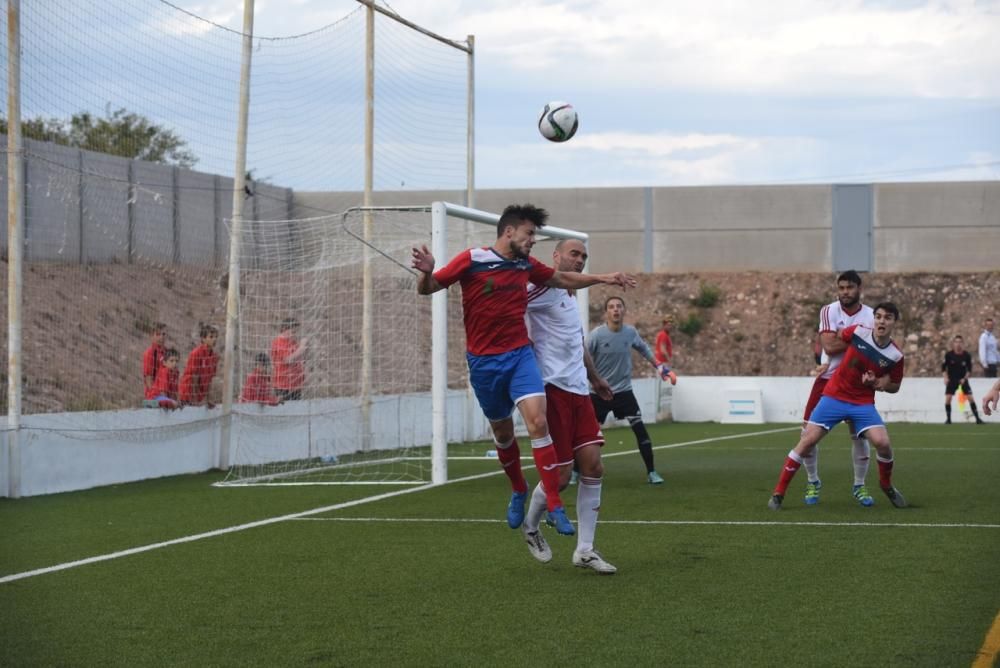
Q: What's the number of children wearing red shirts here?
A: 5